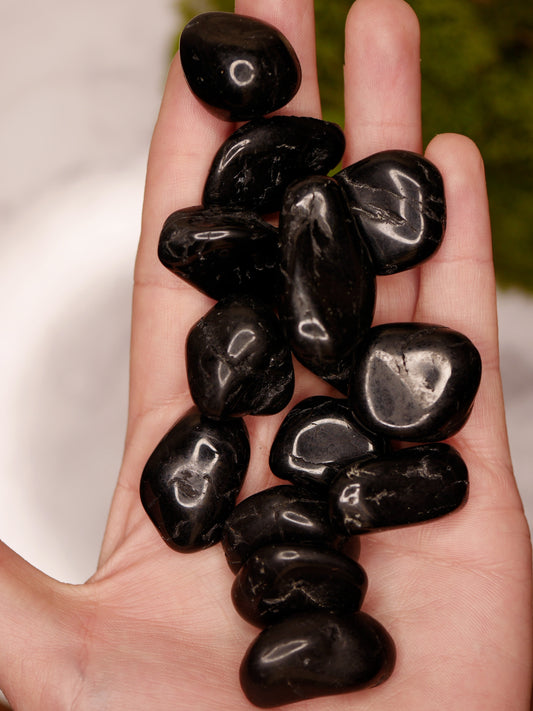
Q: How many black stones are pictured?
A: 13